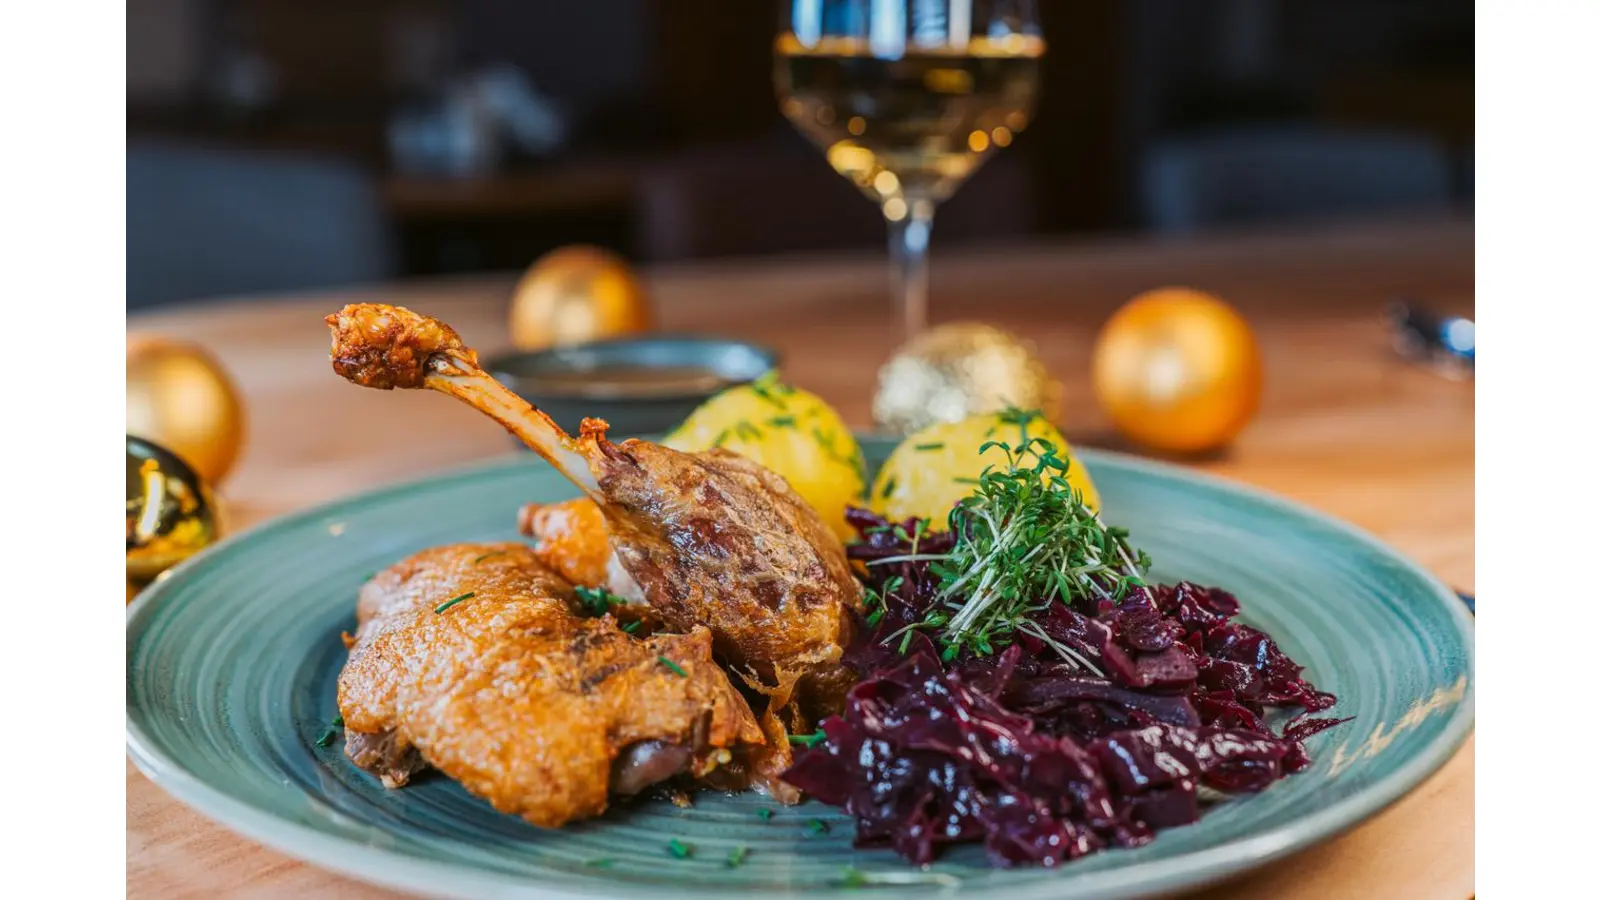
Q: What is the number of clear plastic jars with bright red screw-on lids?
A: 0